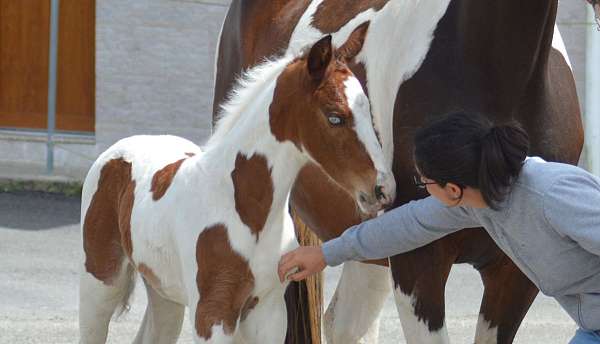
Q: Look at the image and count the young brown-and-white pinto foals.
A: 1